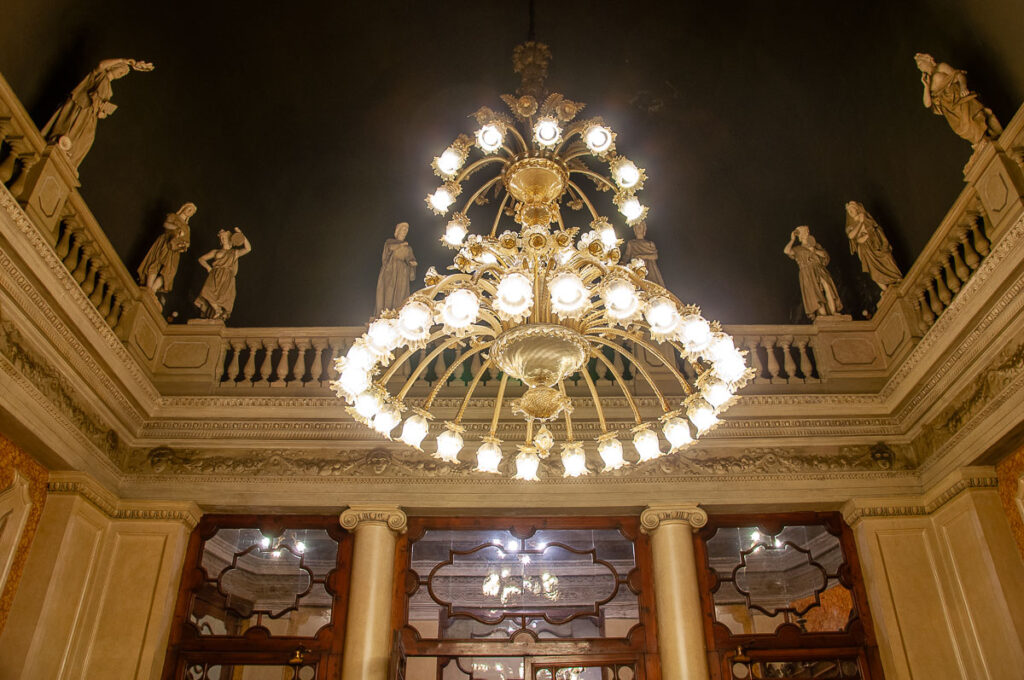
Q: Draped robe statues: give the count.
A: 8